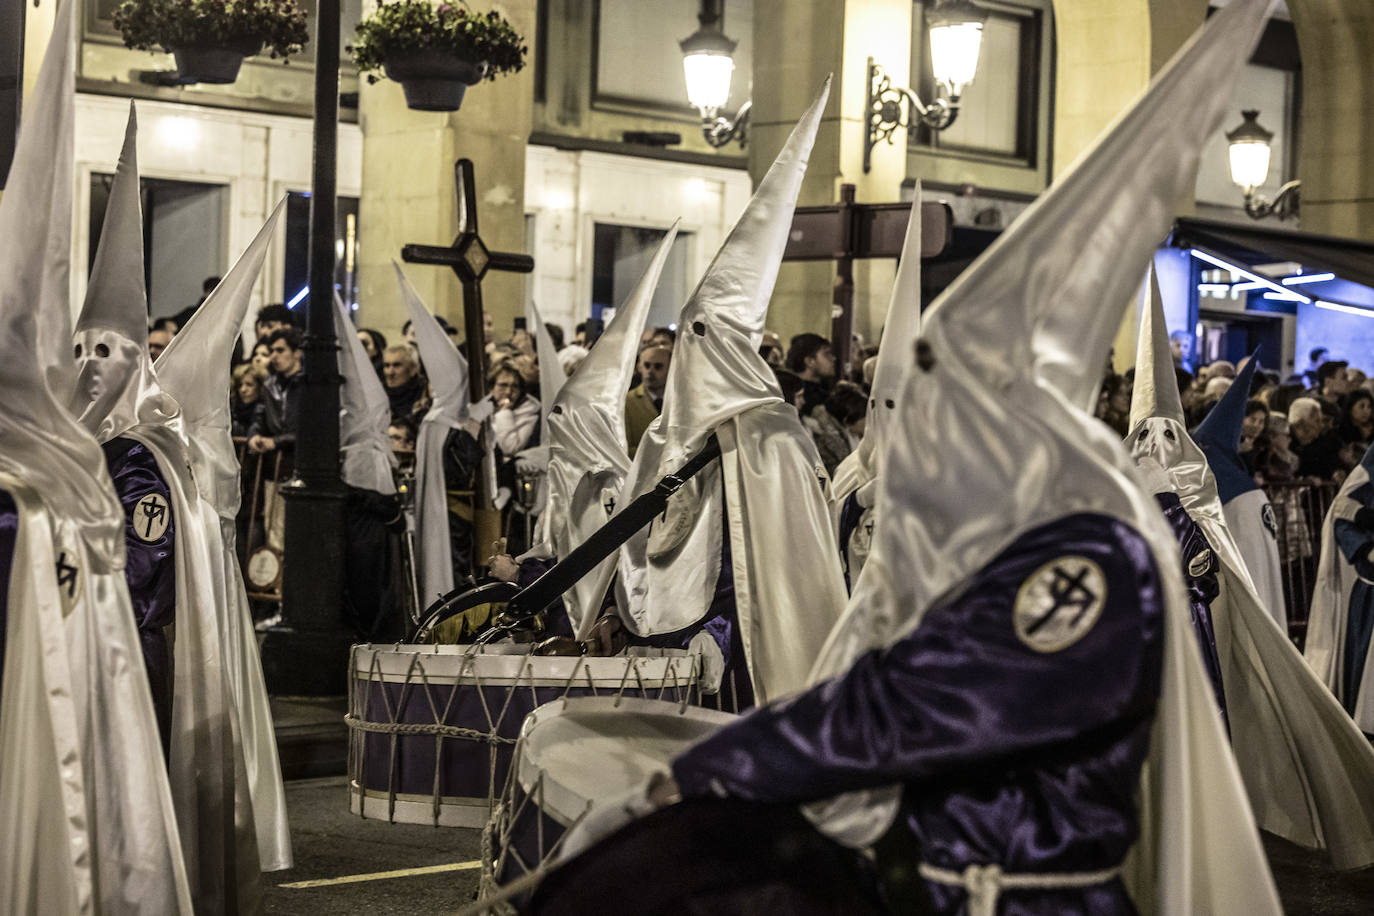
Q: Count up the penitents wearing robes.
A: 13